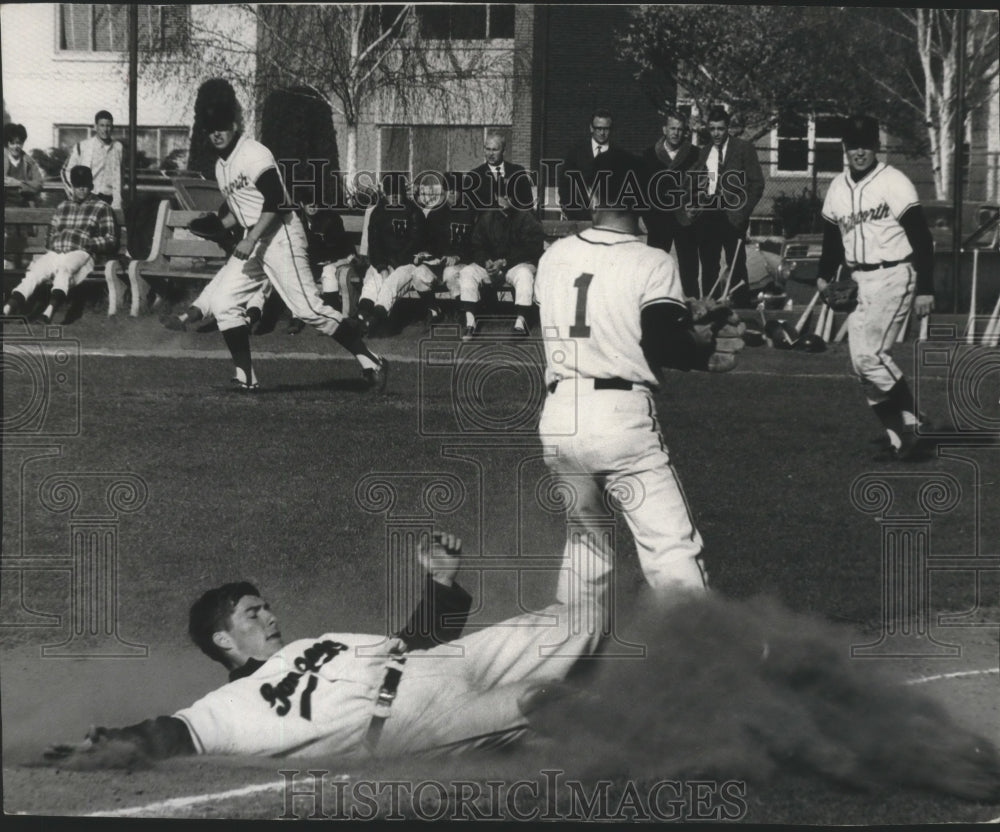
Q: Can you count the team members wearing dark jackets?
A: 4